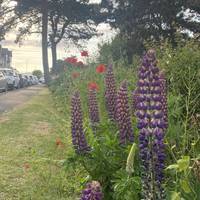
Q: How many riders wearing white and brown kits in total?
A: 0